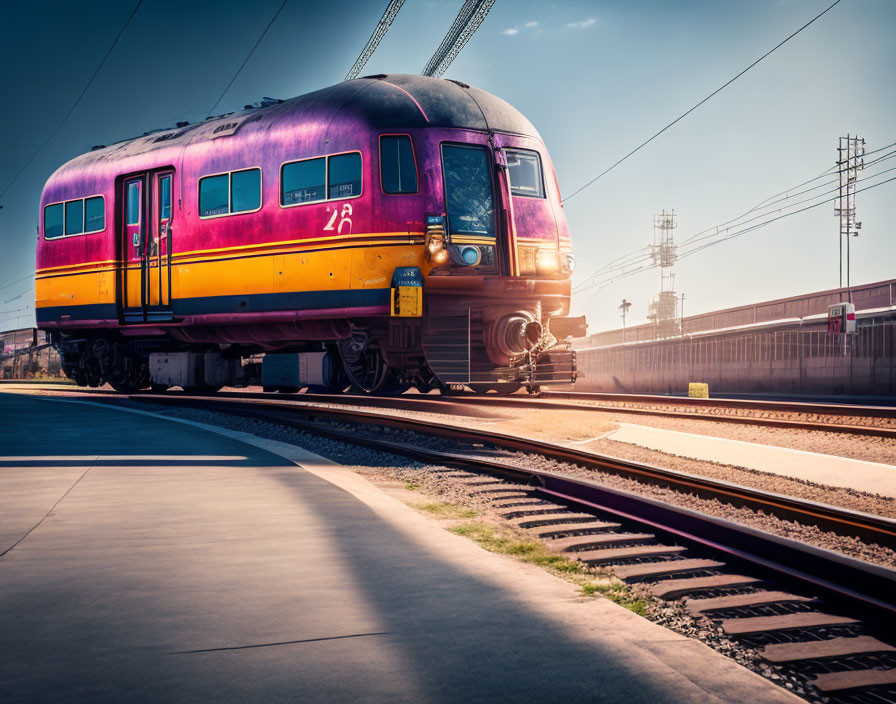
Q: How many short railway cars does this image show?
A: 1